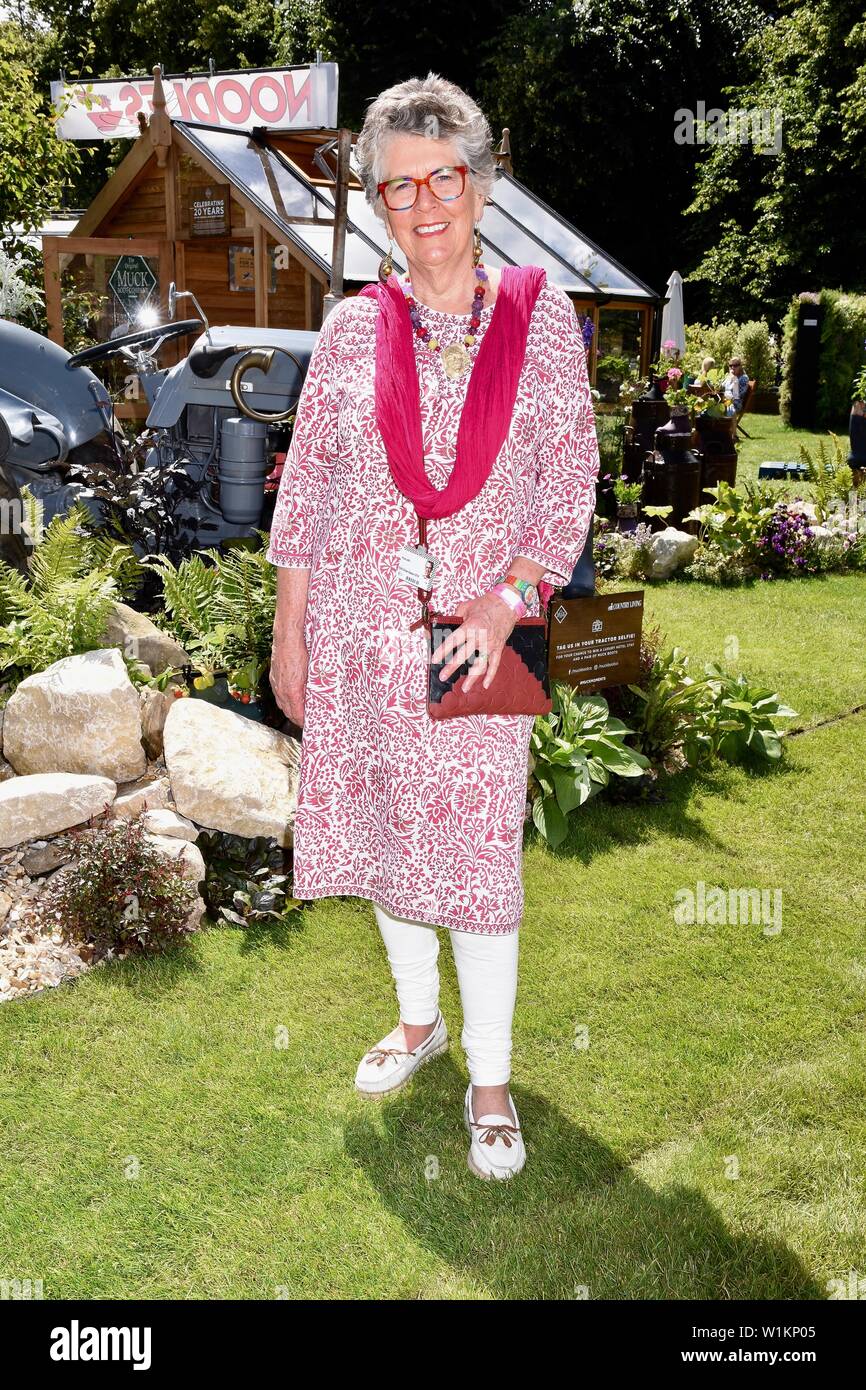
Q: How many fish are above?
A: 0